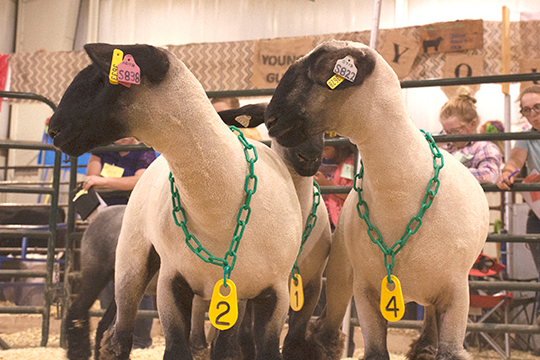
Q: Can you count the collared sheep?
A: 3